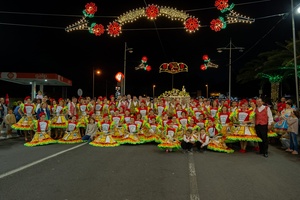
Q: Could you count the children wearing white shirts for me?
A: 2